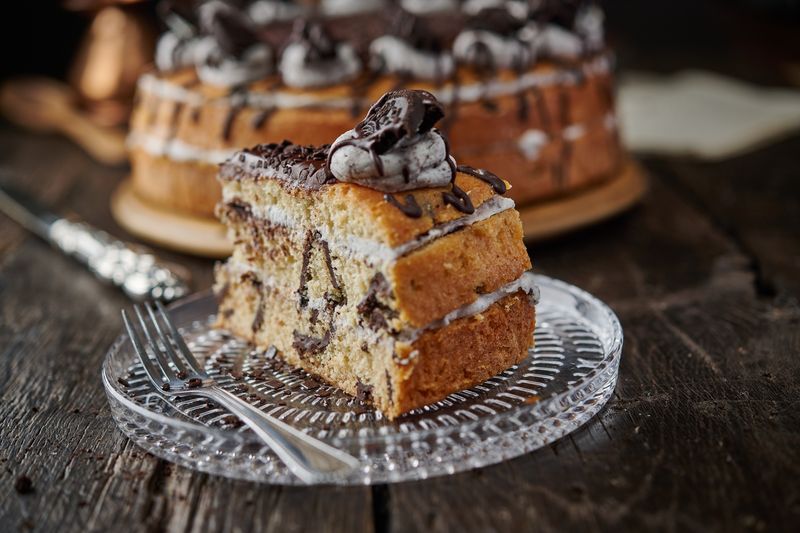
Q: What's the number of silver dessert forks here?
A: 1